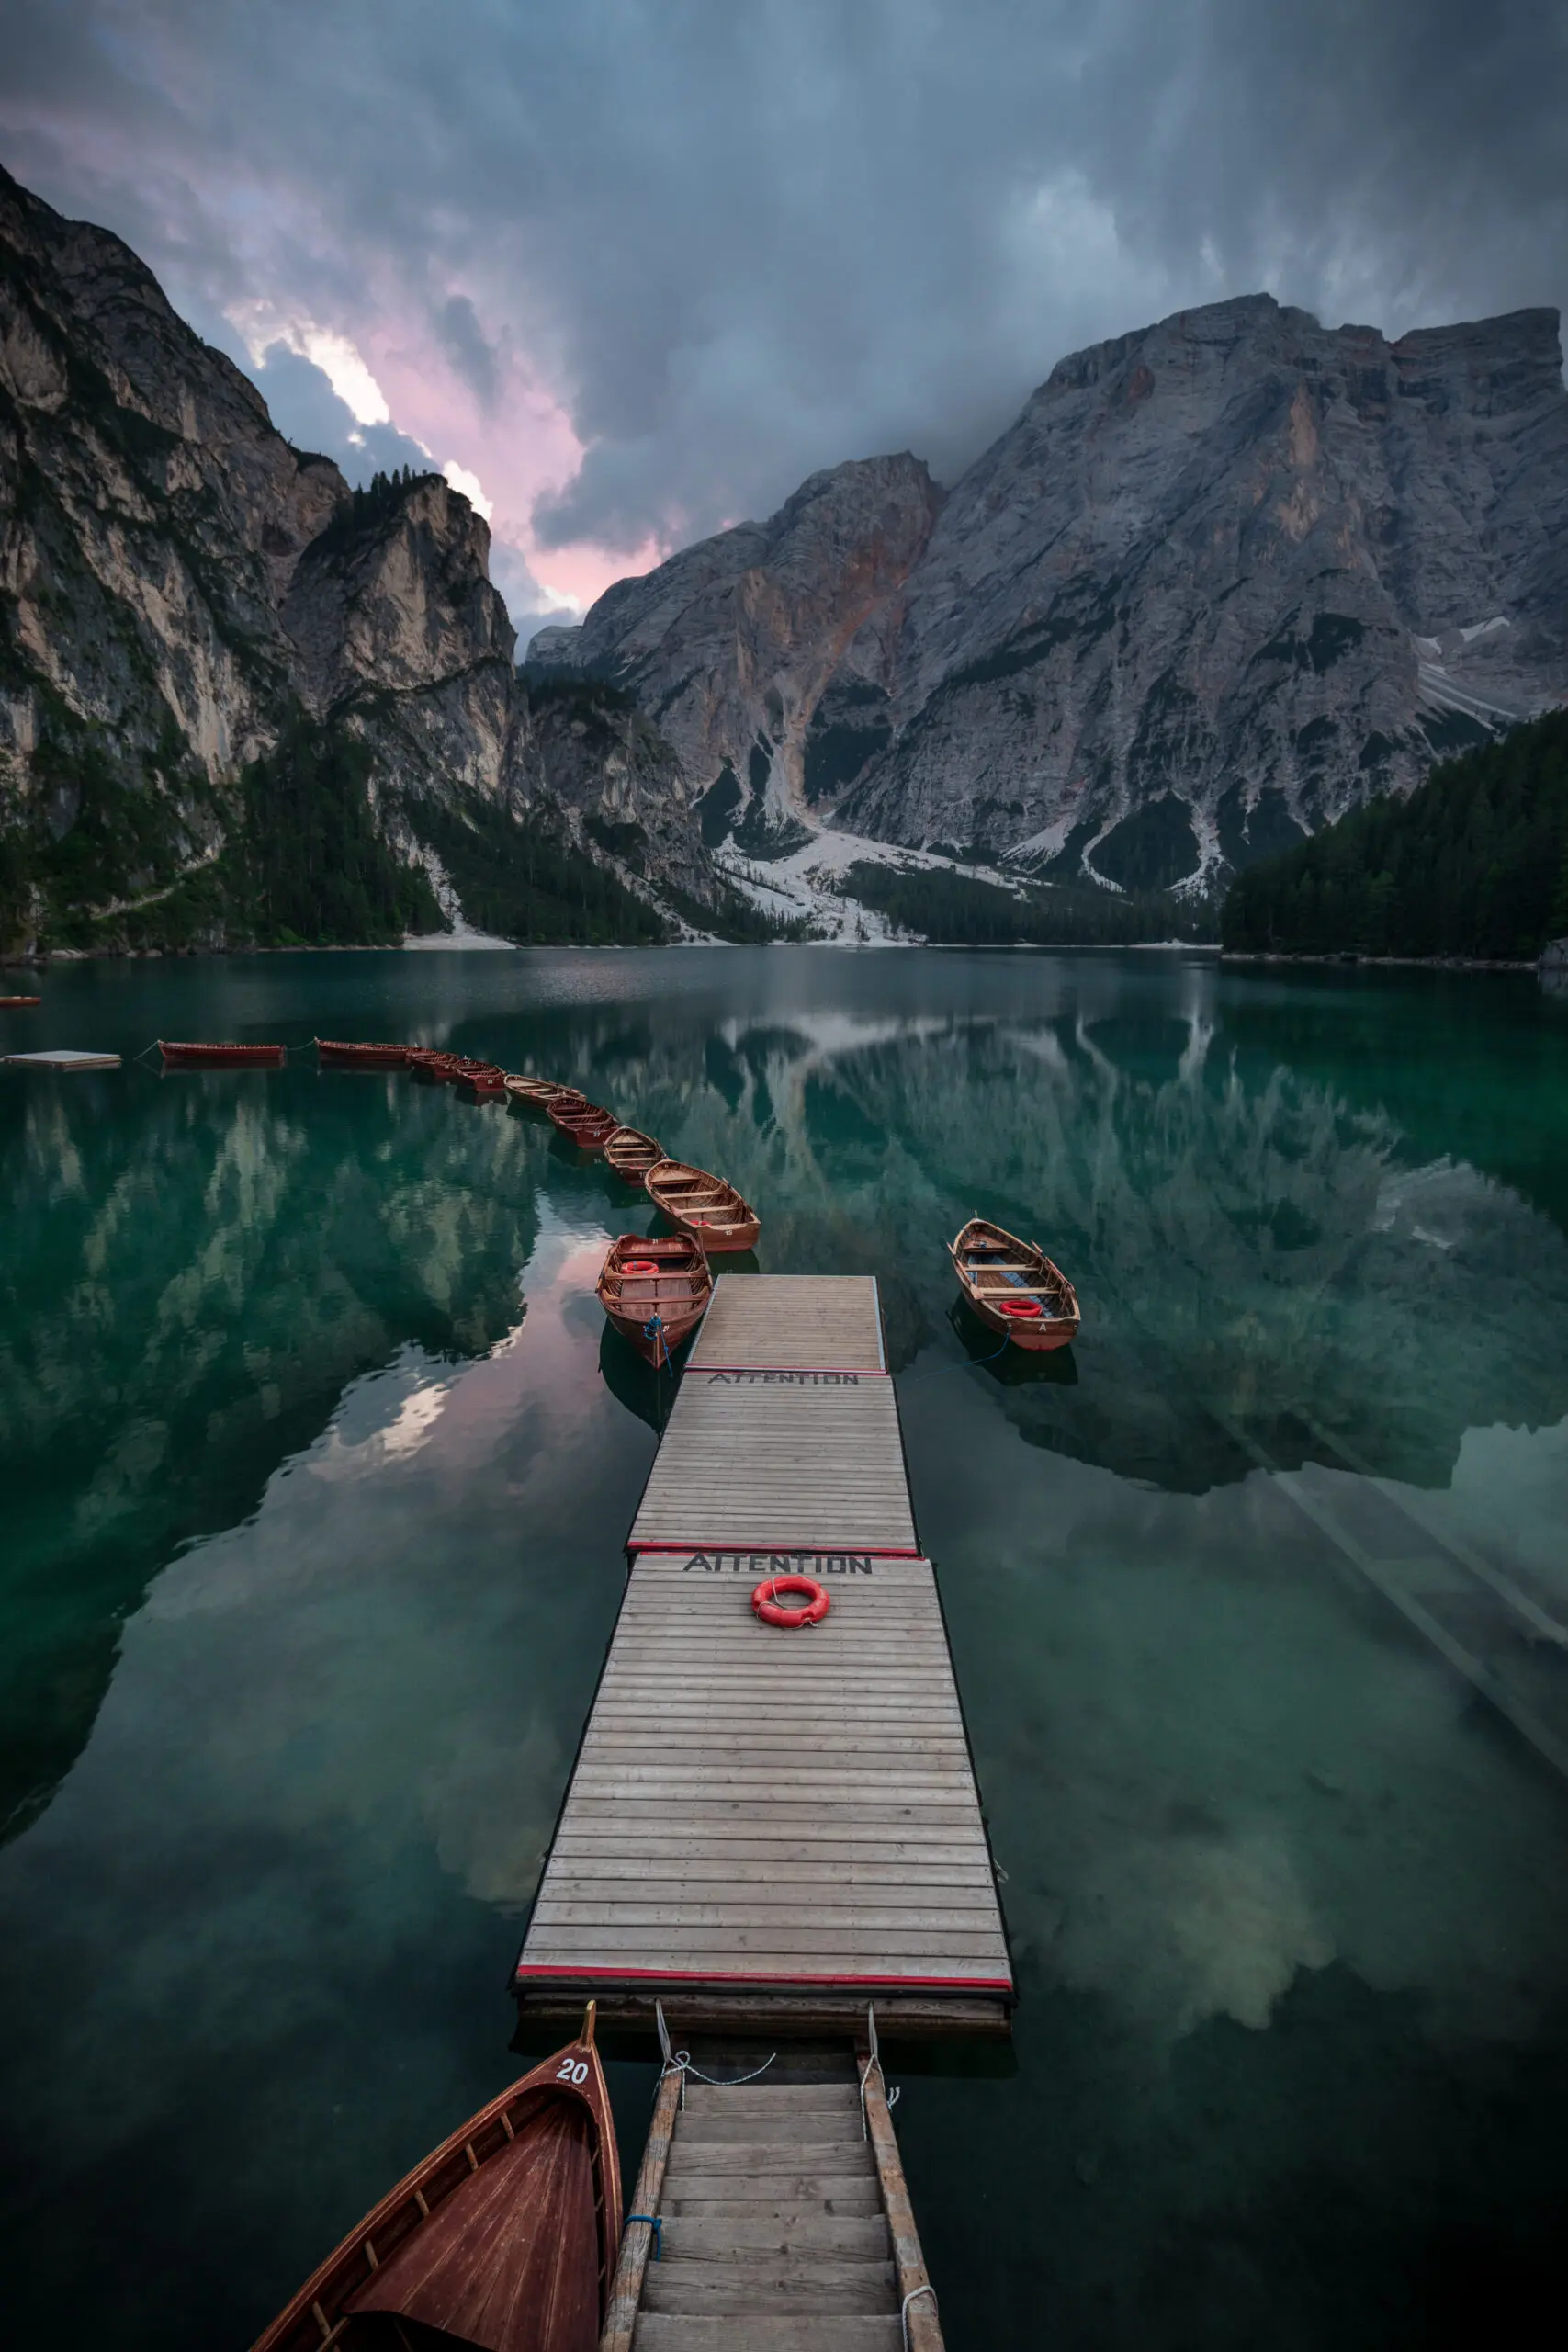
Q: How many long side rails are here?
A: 2